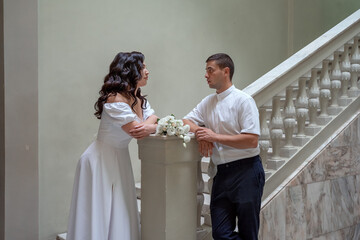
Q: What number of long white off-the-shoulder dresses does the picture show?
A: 1